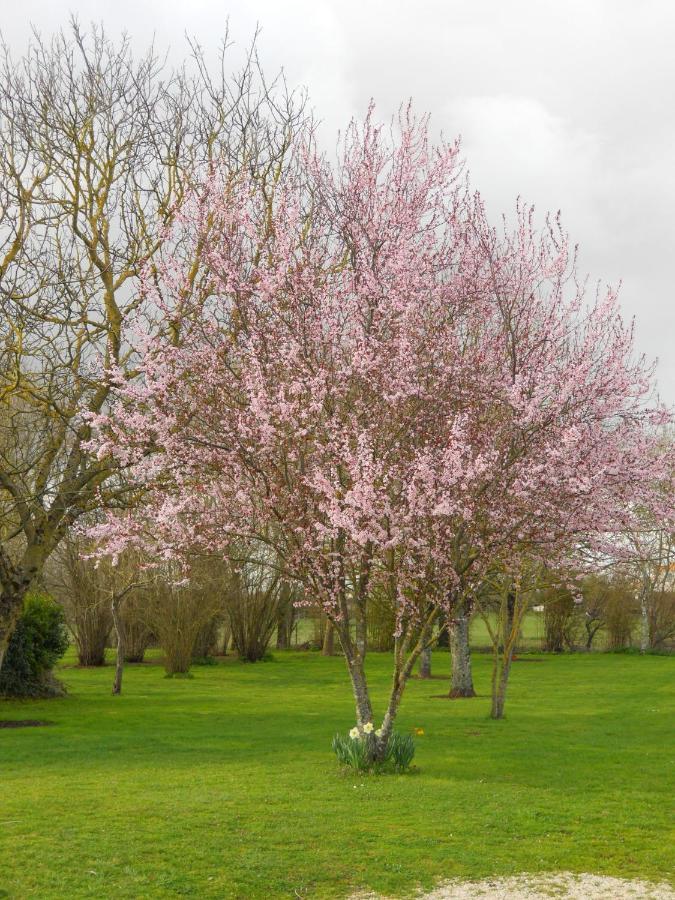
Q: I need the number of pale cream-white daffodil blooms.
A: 3